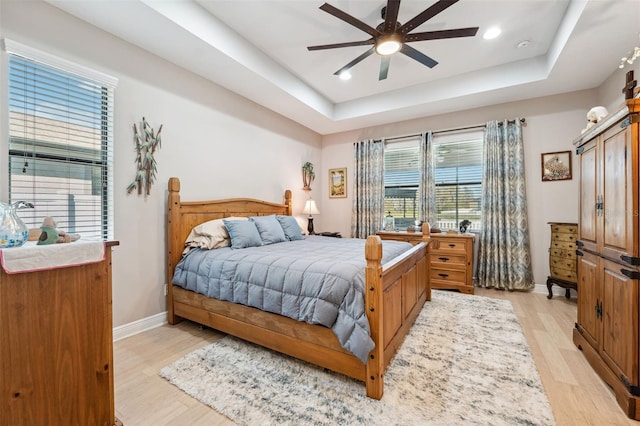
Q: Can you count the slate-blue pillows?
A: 3